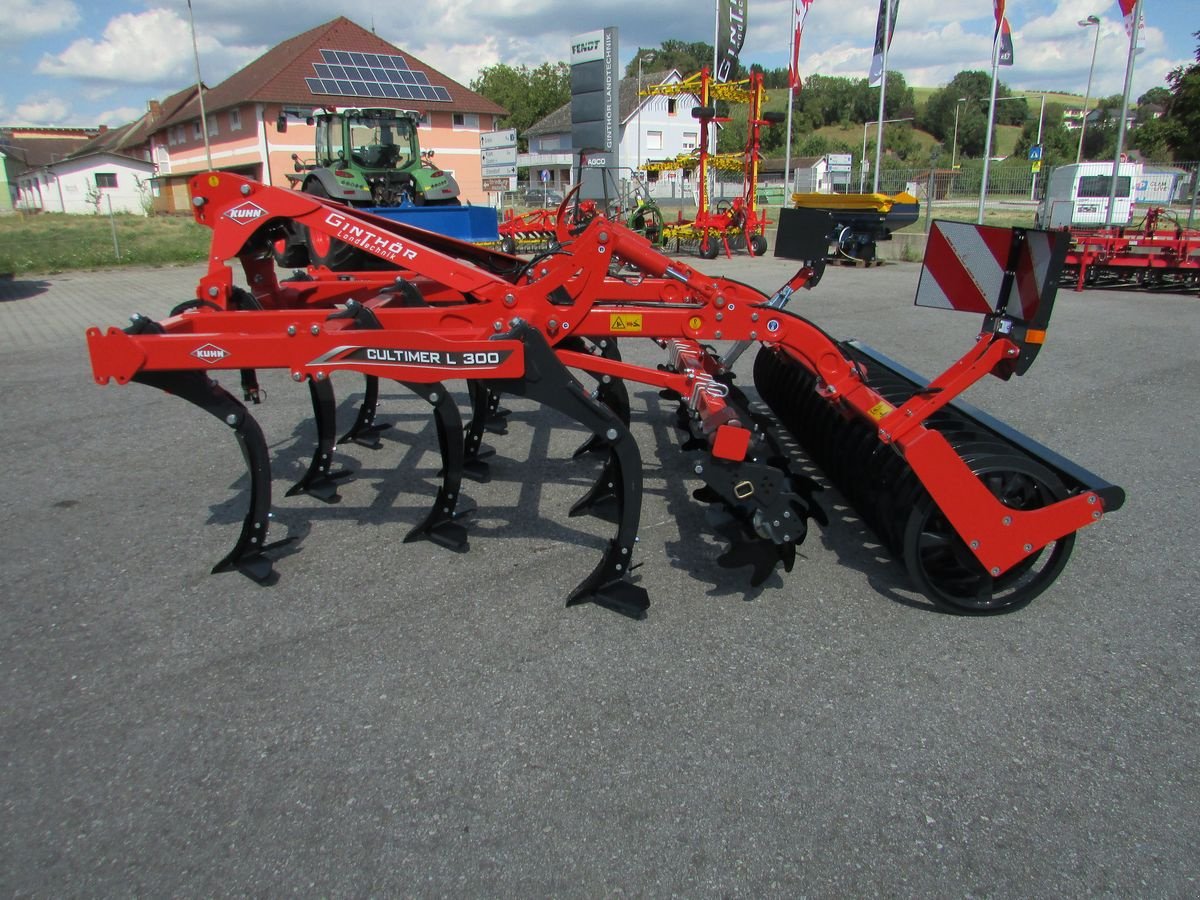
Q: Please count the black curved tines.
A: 9